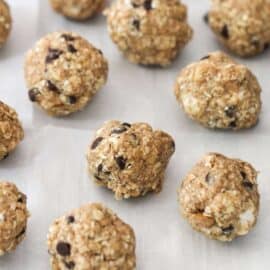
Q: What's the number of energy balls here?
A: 11